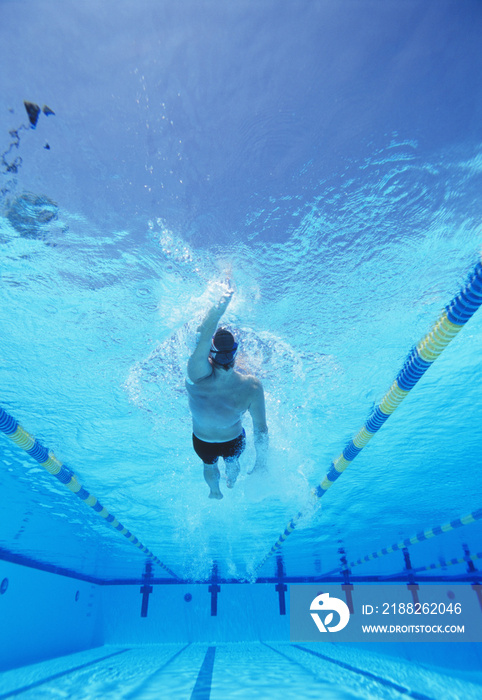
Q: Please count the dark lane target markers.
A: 6